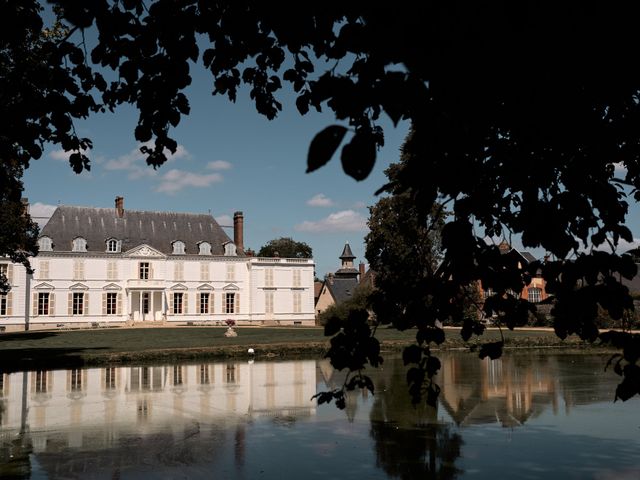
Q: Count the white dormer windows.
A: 6